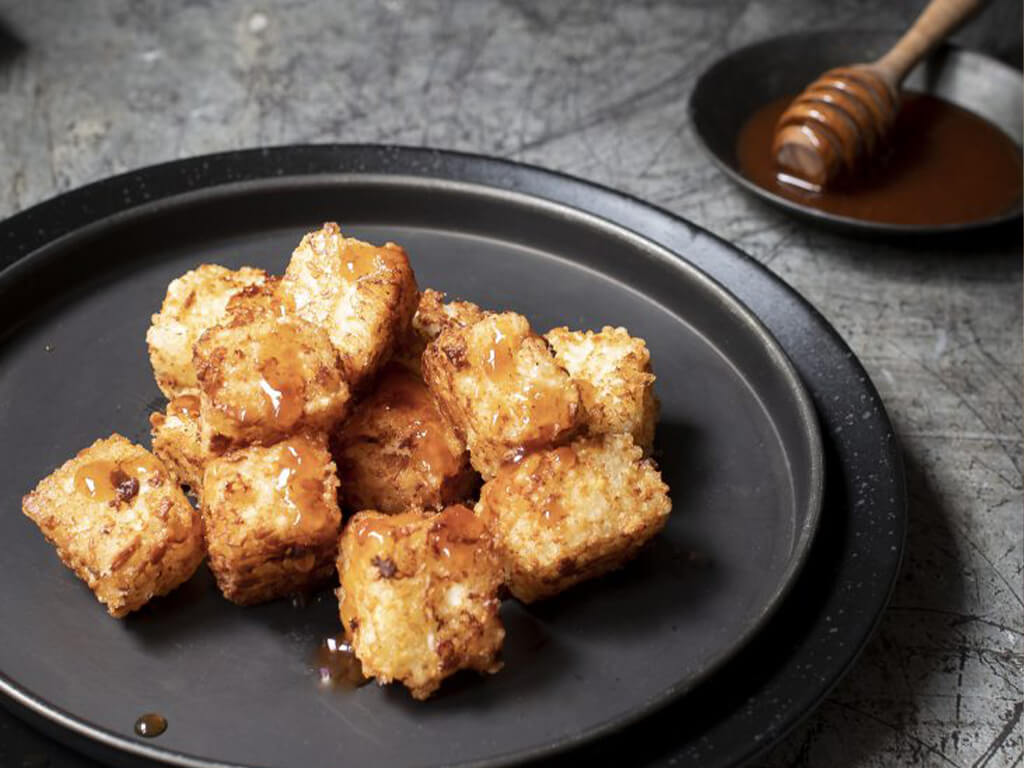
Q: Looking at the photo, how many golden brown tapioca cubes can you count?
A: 12